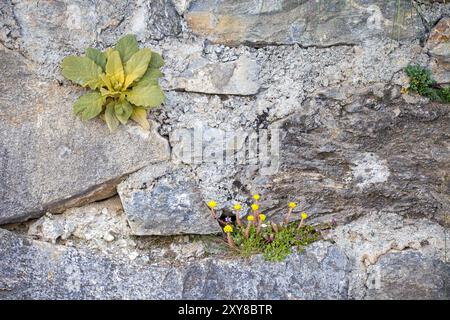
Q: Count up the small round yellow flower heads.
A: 9